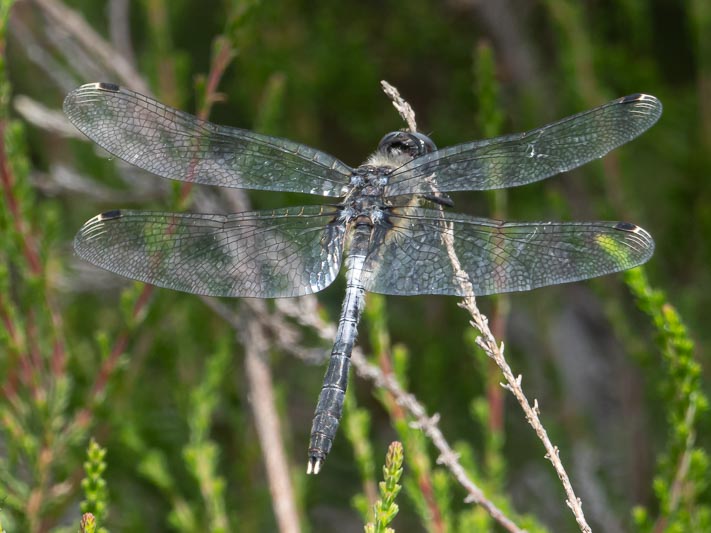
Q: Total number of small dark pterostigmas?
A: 4